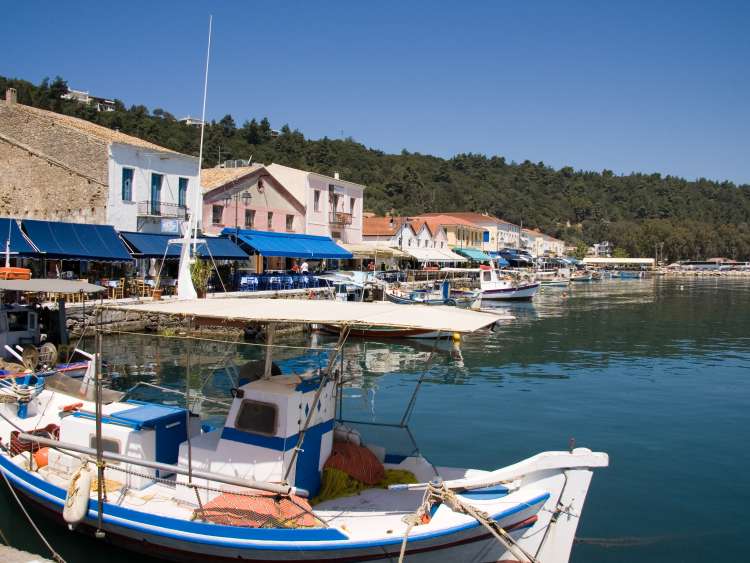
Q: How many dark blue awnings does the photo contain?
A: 3